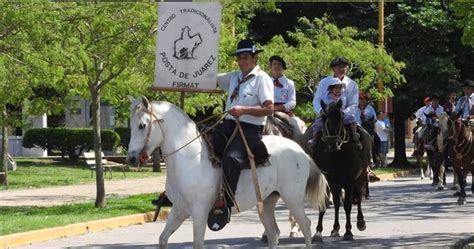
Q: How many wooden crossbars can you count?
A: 1